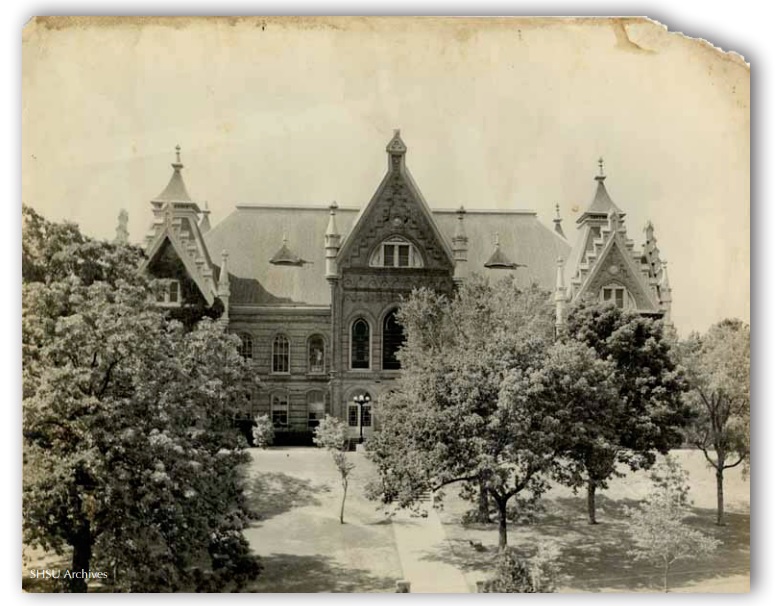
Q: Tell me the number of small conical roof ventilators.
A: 2